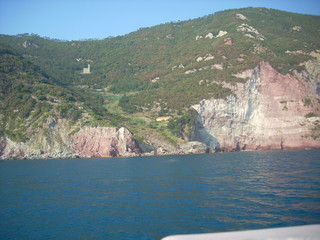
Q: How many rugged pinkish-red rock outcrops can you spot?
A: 2